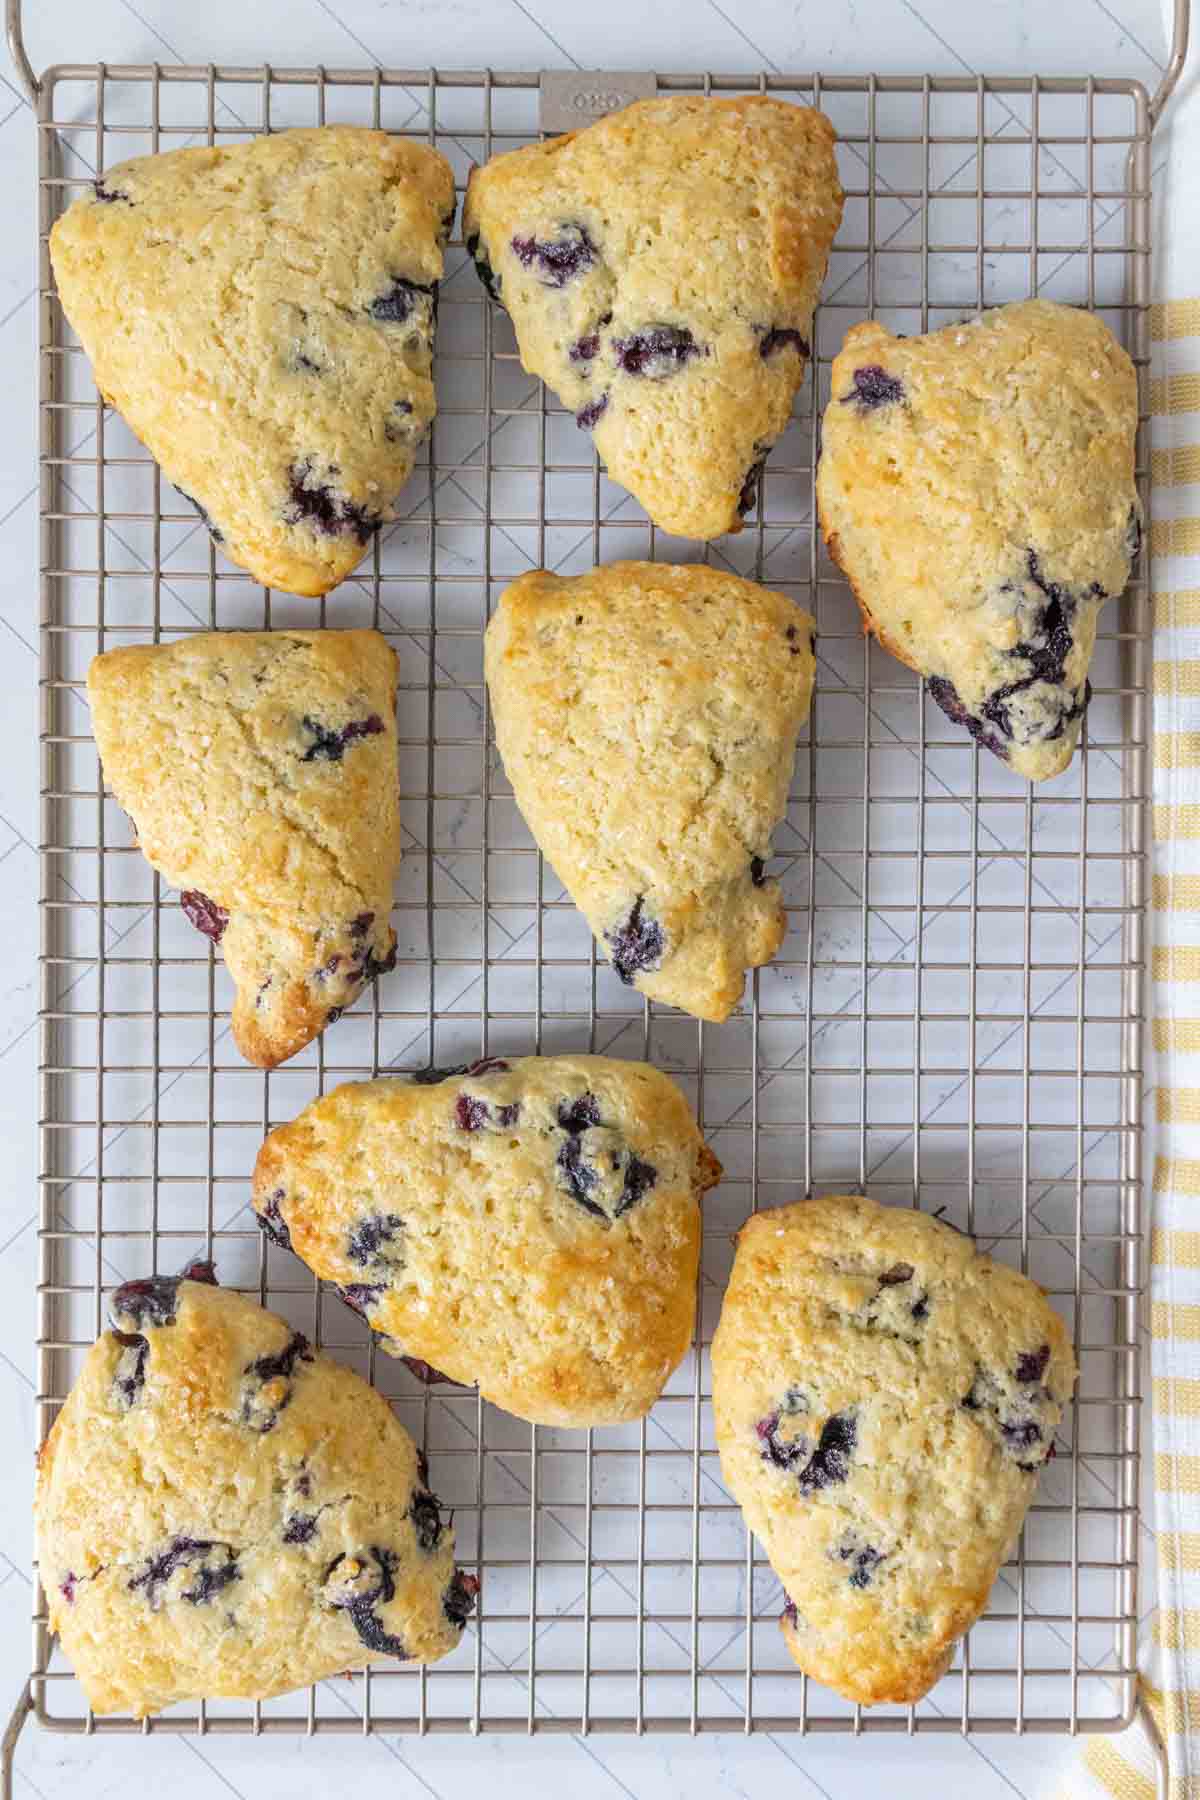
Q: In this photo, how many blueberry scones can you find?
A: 8